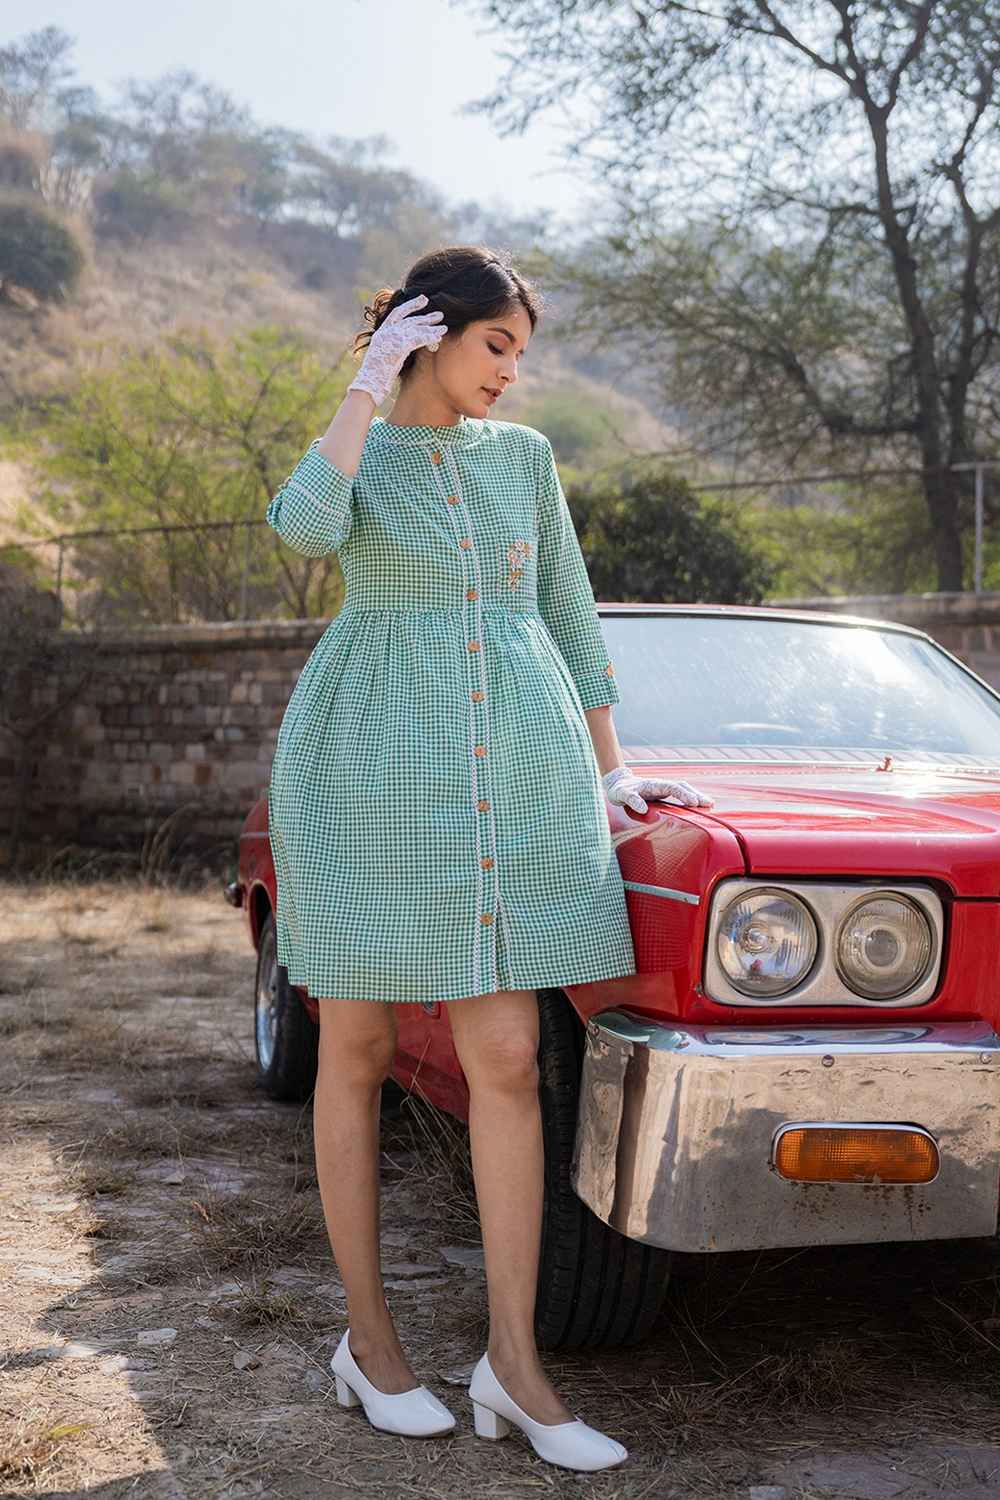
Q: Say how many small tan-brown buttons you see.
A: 11